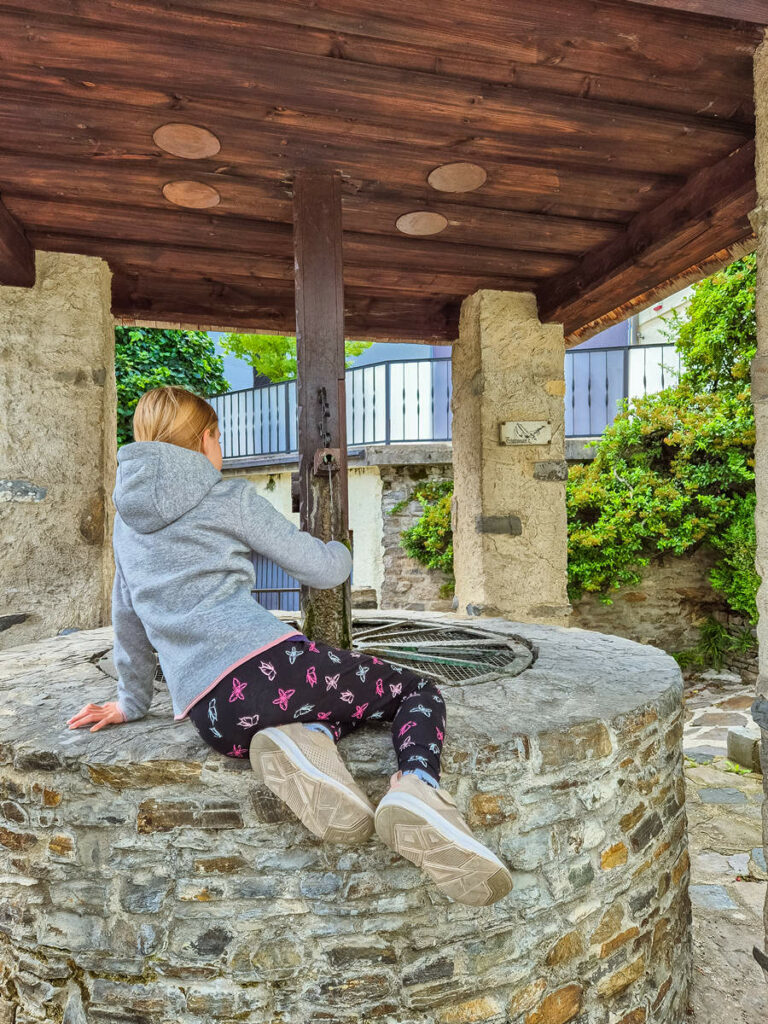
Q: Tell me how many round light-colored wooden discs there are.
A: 4